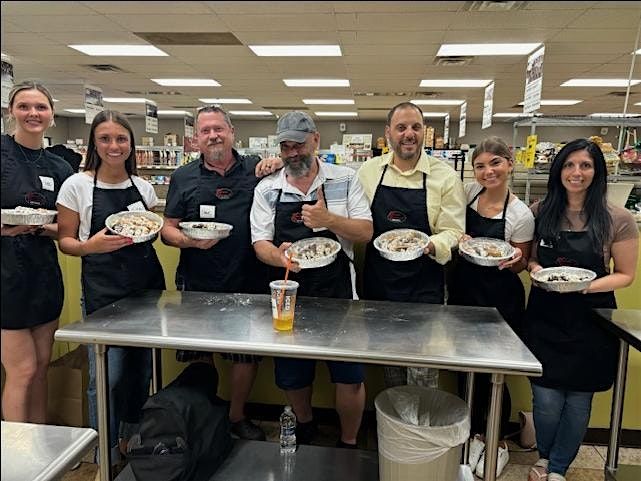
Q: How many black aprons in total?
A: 7